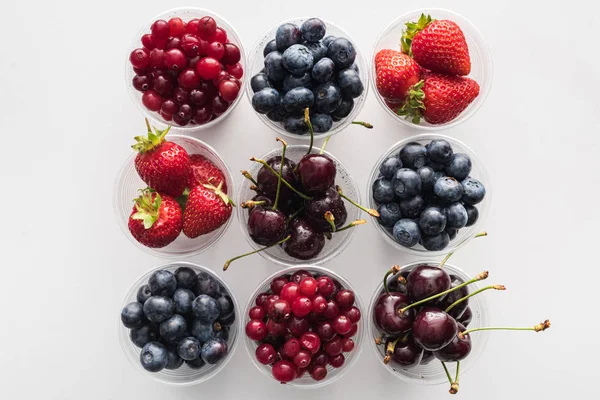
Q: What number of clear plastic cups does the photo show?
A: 9